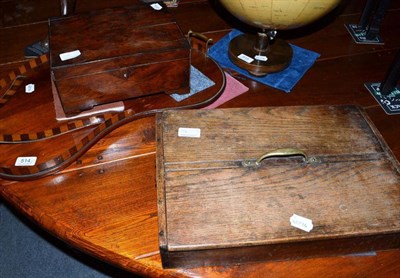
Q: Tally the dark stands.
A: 2